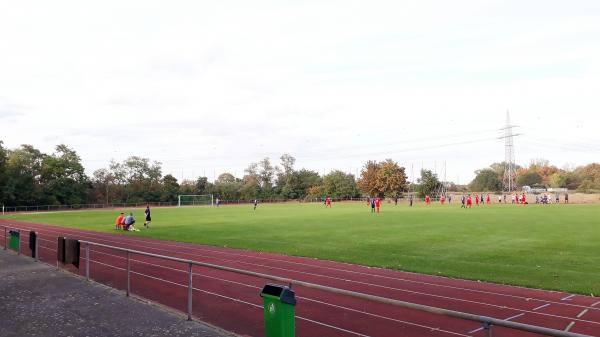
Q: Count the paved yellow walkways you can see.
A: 0